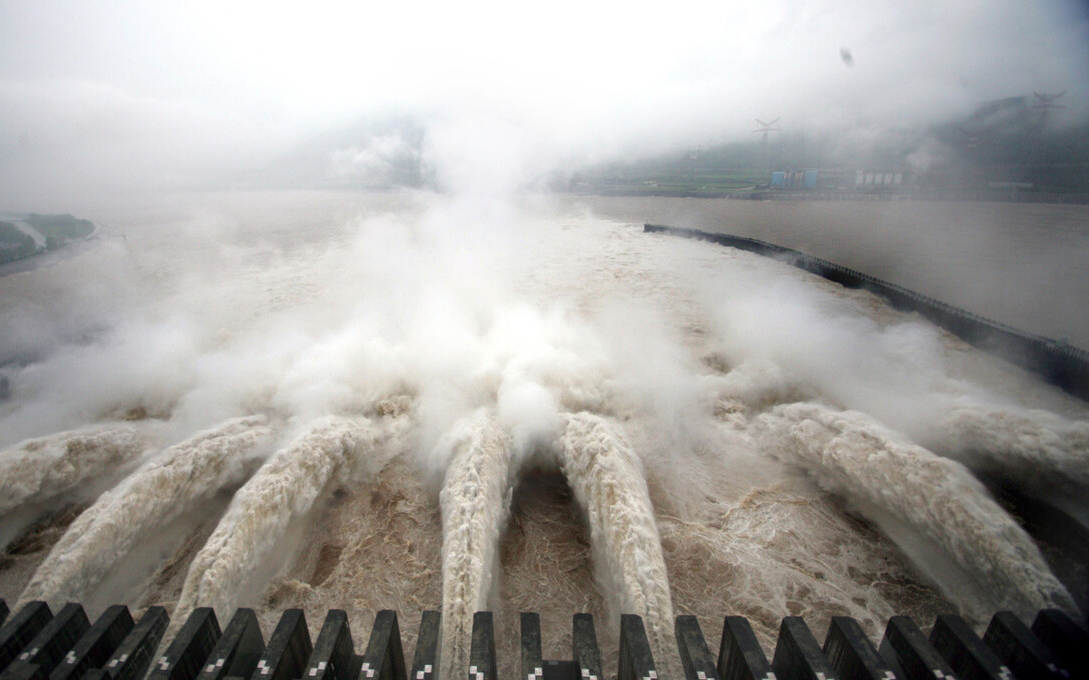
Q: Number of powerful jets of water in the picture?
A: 7